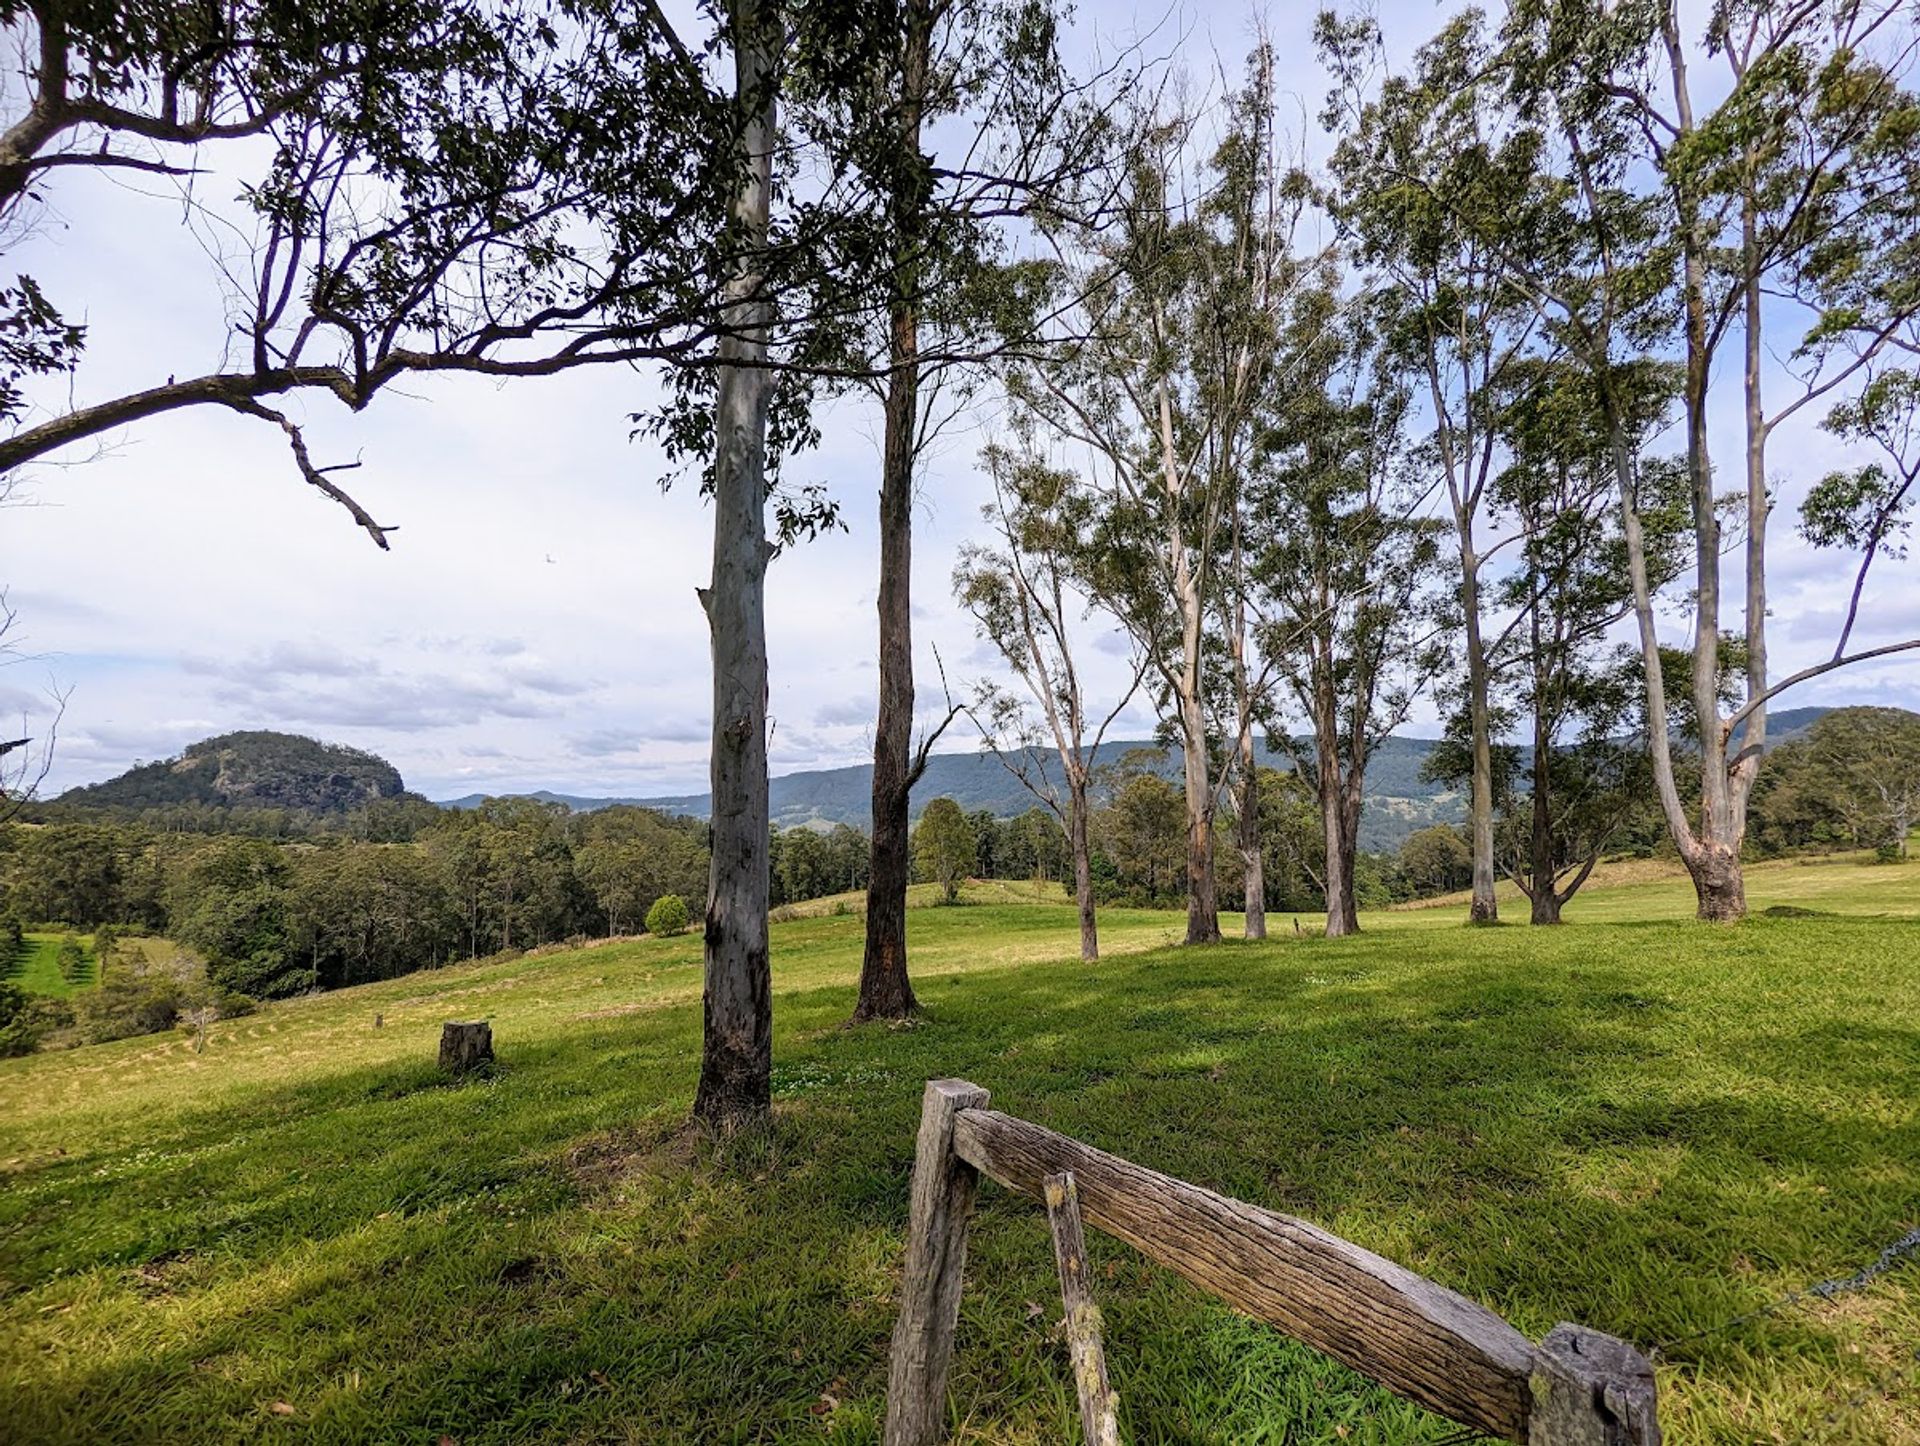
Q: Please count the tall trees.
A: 9